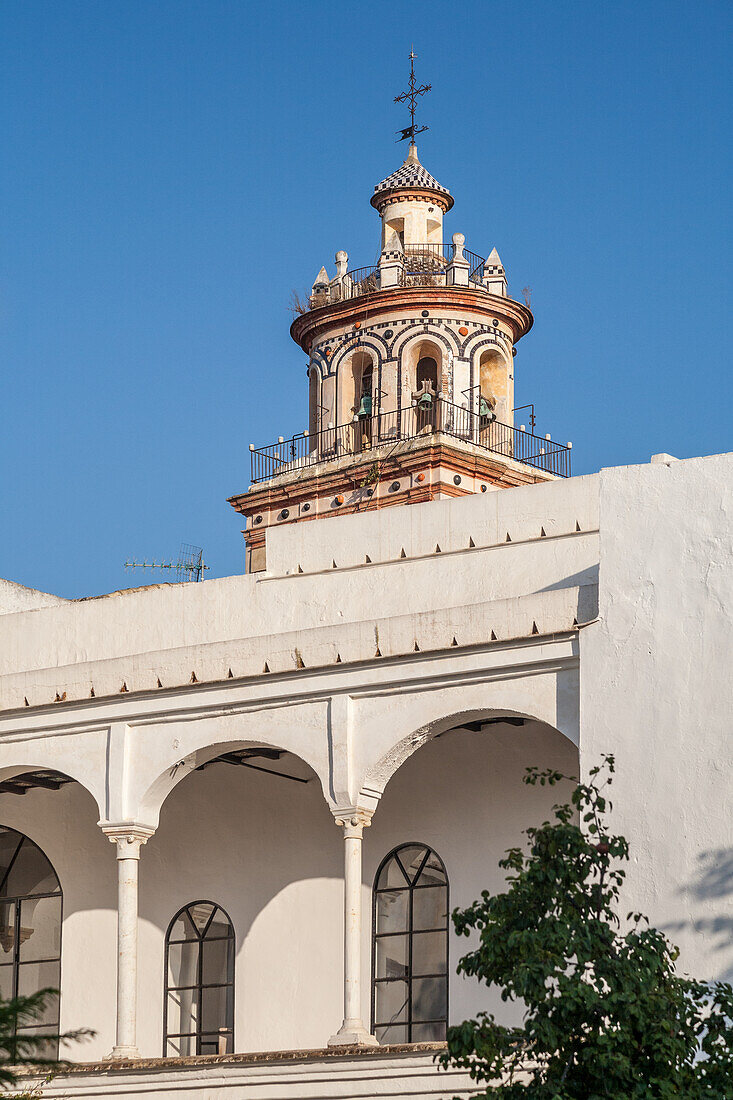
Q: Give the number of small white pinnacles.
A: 5